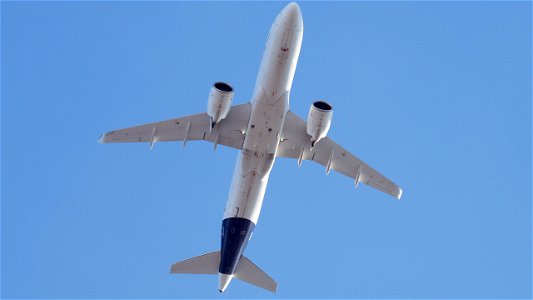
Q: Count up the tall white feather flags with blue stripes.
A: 0